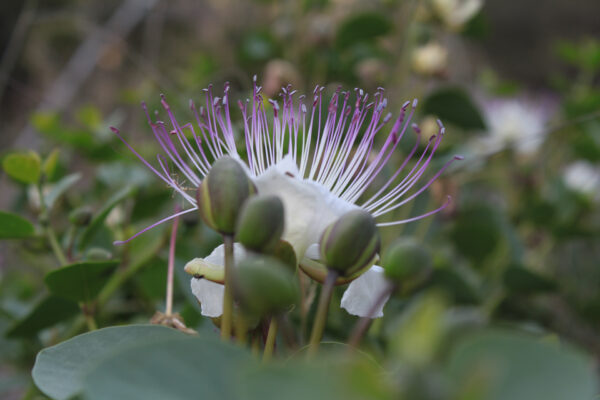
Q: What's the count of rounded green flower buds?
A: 5